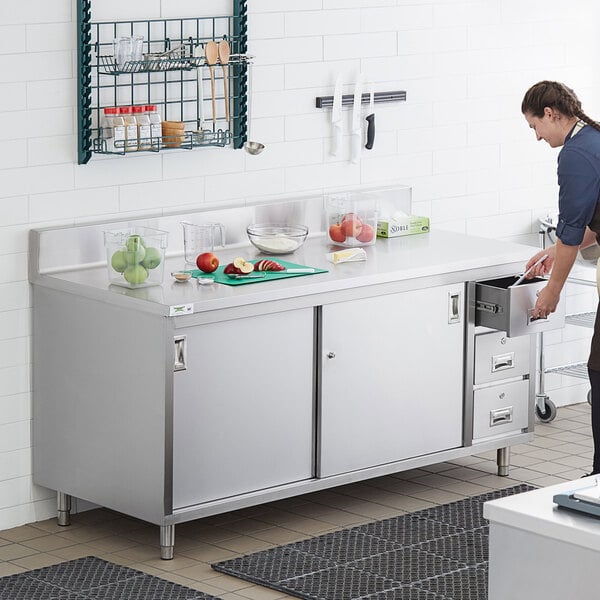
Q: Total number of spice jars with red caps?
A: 4